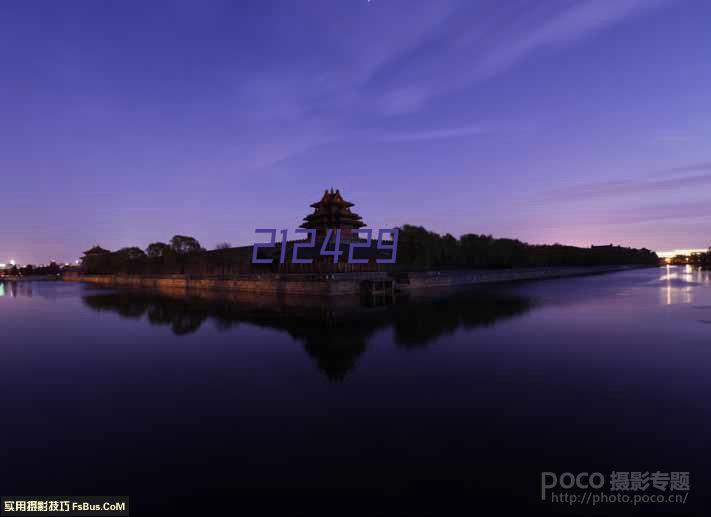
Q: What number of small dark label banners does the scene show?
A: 1